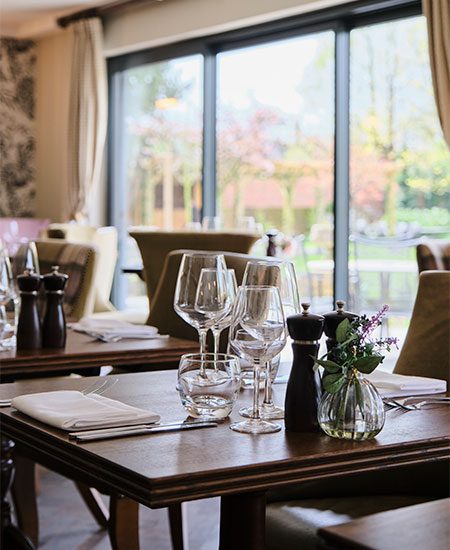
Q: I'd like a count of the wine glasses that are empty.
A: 4